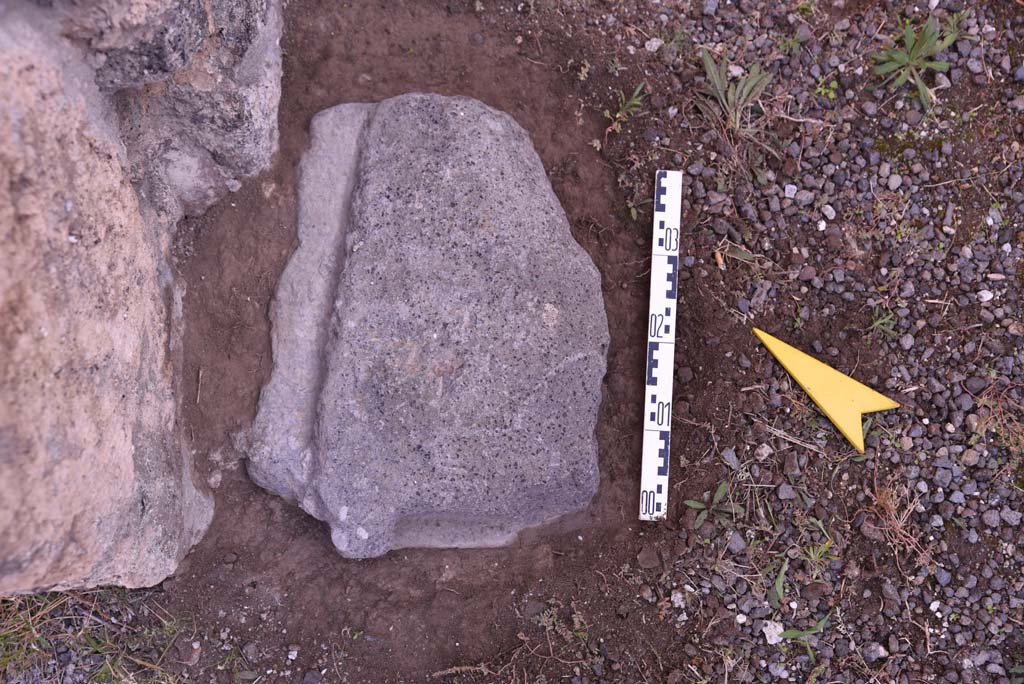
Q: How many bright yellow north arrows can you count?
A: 1